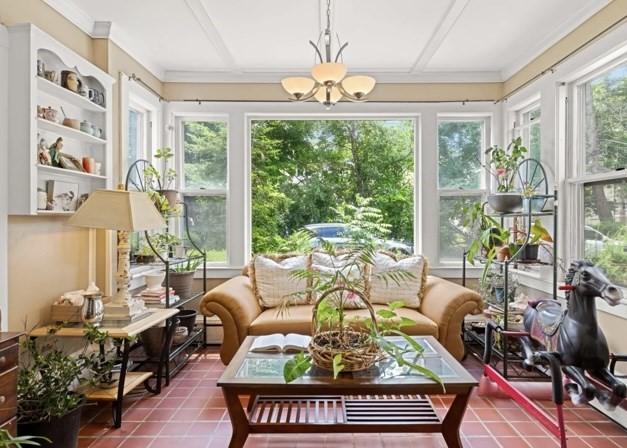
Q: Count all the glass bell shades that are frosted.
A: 4